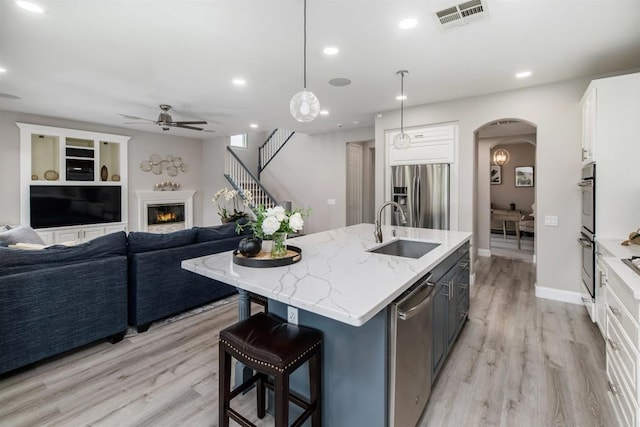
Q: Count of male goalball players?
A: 0